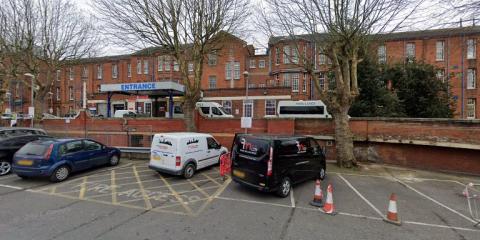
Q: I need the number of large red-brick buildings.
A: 1